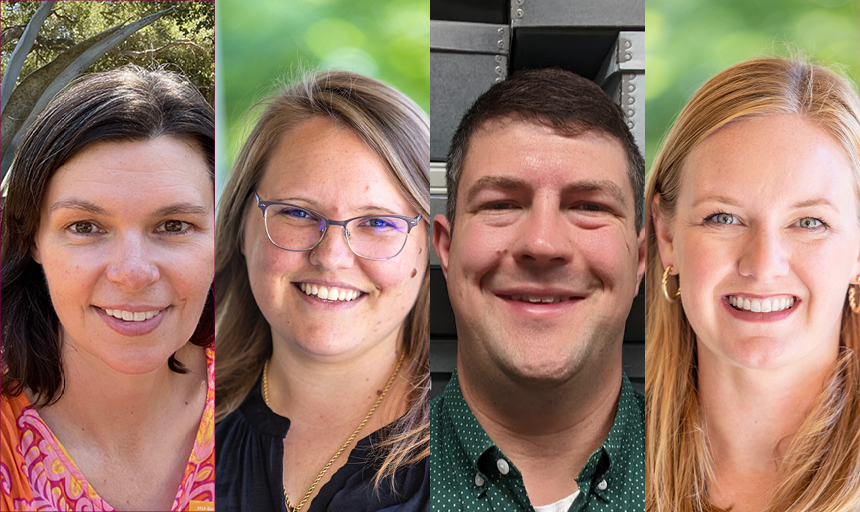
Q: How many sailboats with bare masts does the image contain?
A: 0